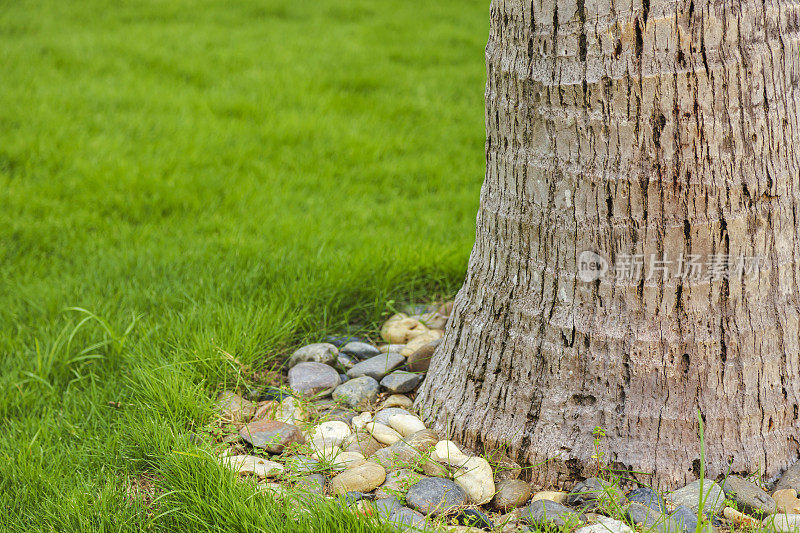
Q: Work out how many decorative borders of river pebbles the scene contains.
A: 1